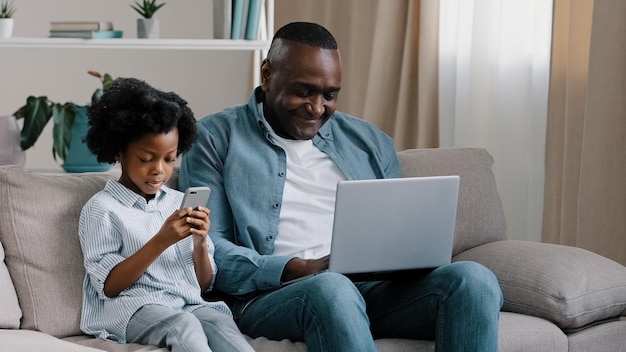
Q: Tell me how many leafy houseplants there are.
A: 3